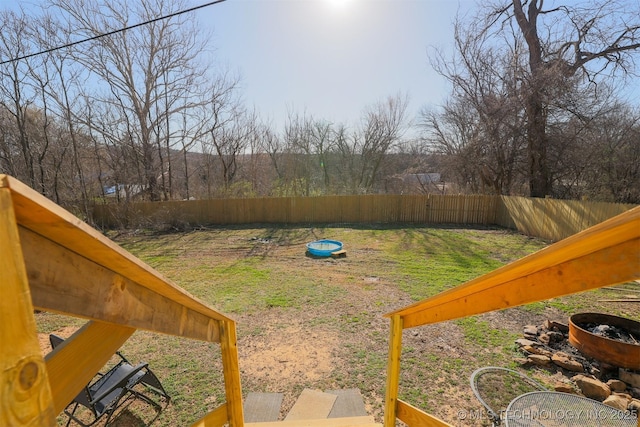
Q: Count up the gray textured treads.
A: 2